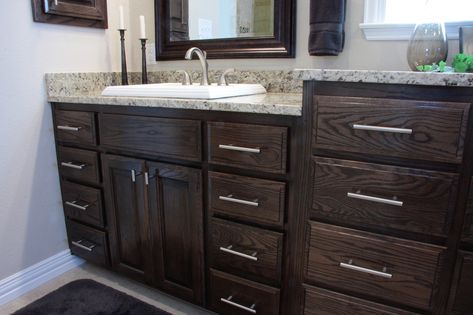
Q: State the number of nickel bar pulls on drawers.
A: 11